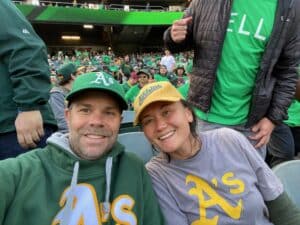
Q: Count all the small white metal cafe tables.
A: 0